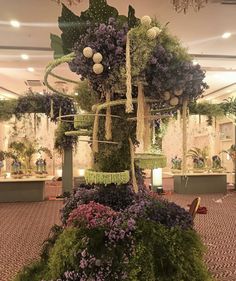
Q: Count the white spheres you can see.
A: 9